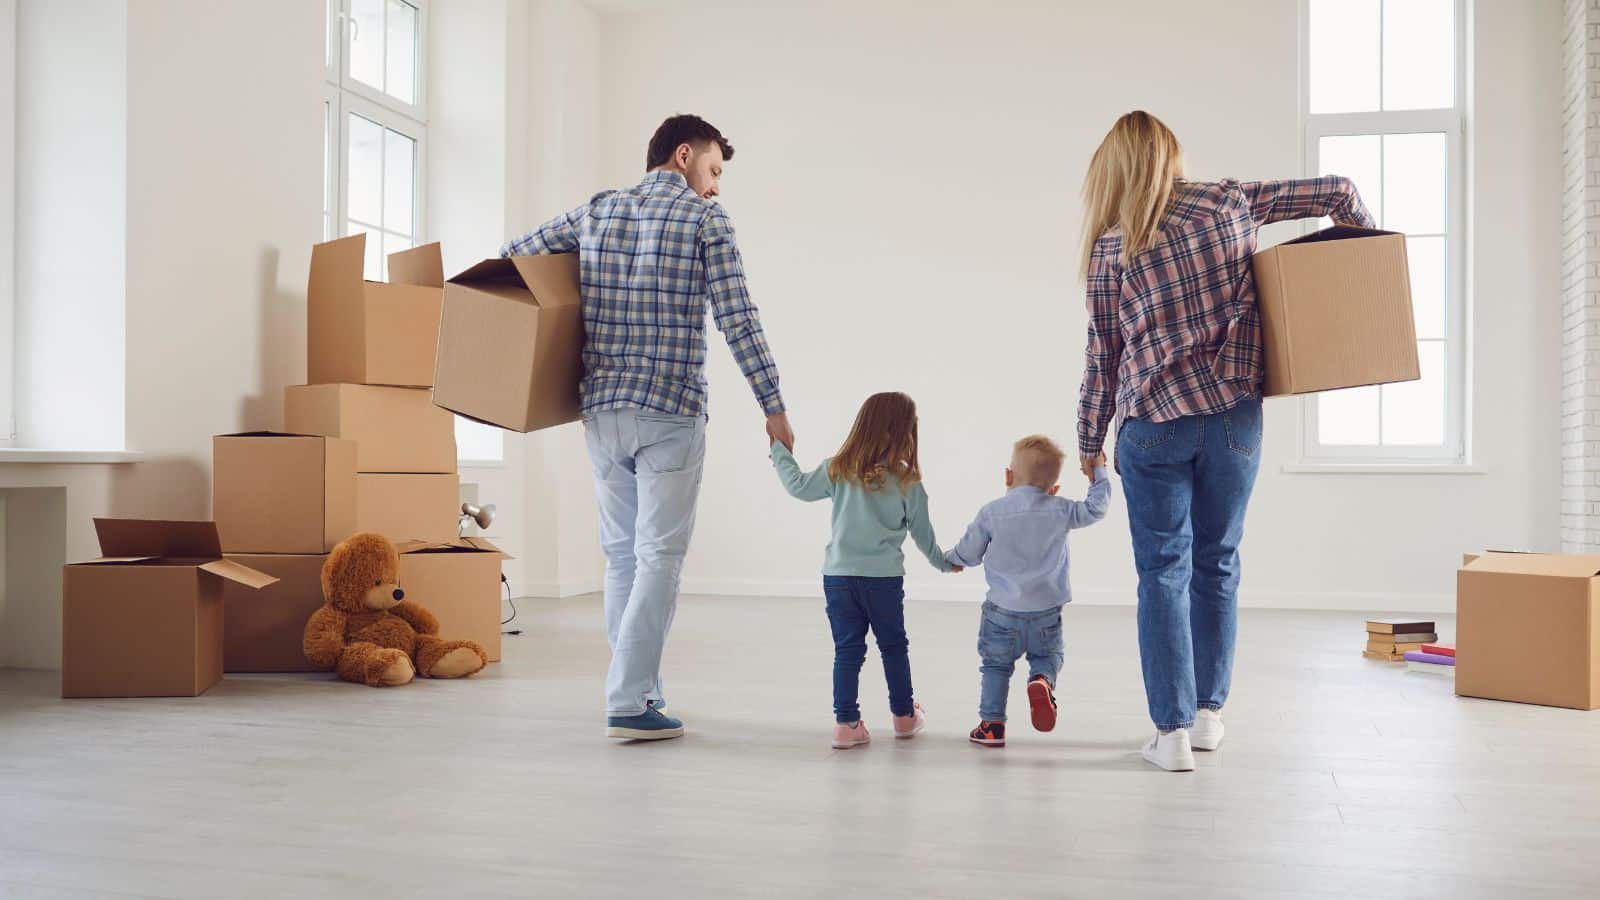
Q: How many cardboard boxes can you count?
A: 10